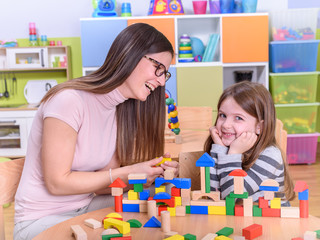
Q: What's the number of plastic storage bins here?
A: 5